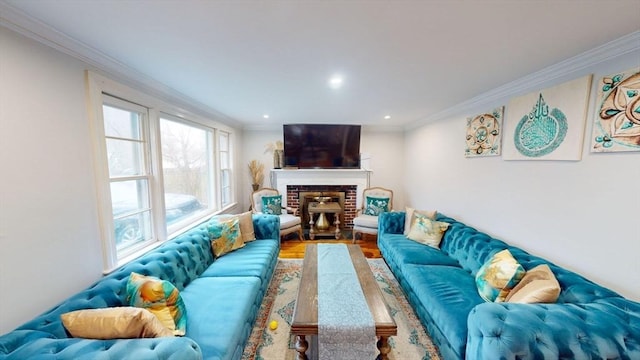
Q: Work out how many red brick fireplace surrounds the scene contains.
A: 1